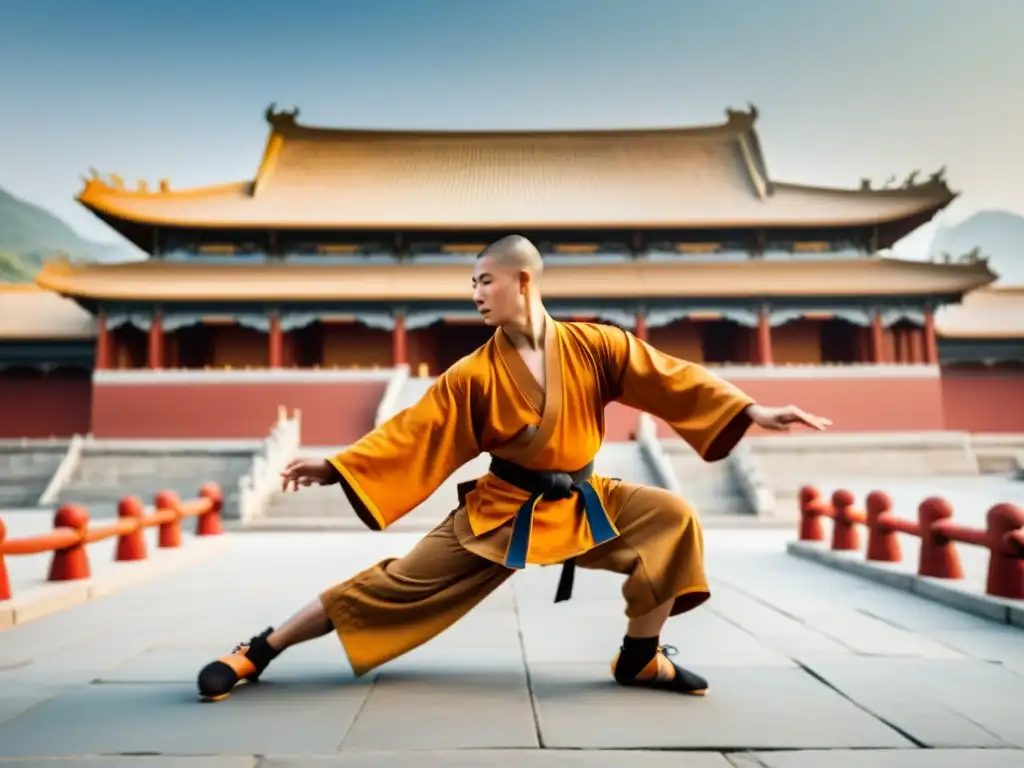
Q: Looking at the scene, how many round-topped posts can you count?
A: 10